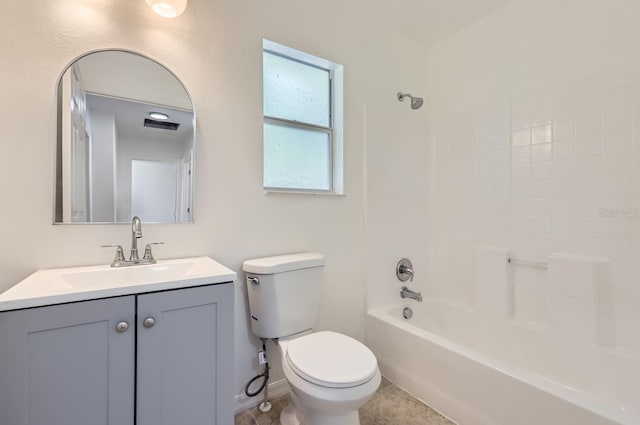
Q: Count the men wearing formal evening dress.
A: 0